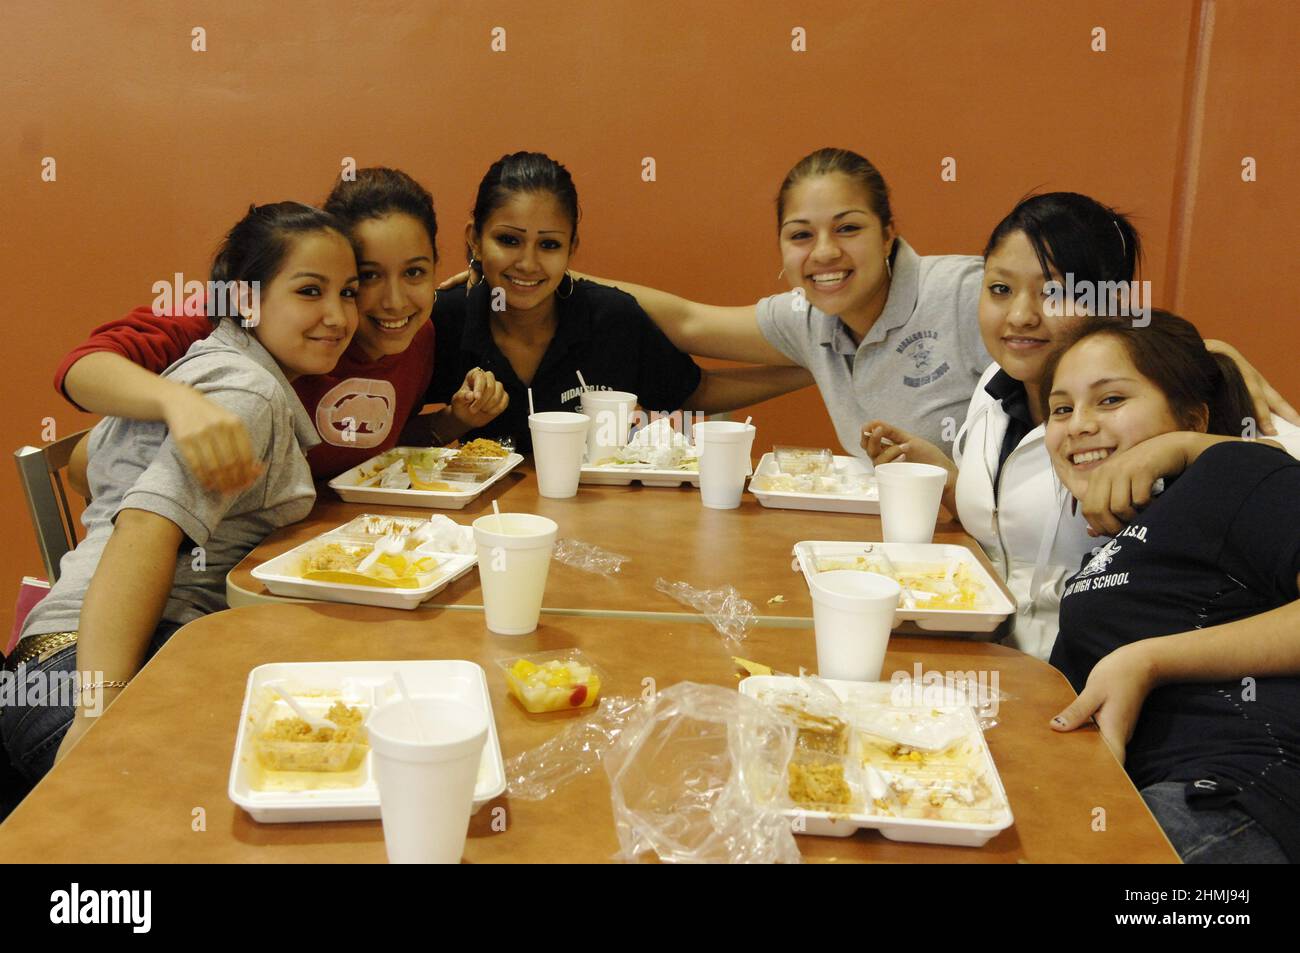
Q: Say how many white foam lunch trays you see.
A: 7